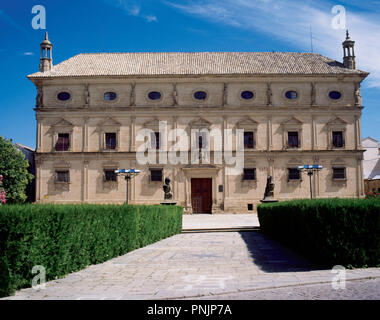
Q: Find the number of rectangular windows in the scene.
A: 13